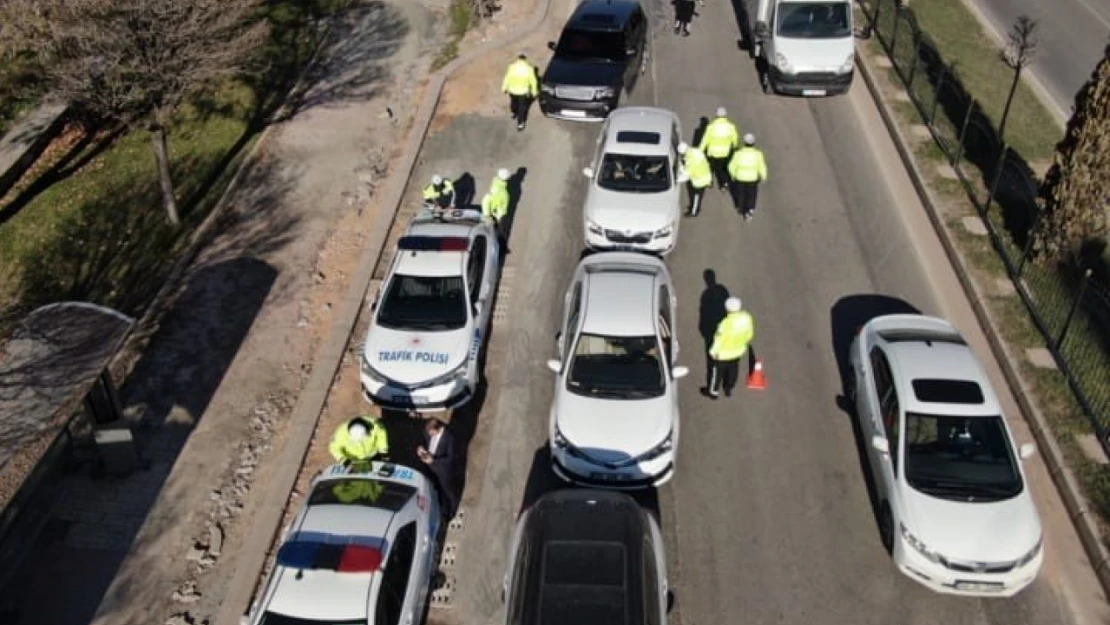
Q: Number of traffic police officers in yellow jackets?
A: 8